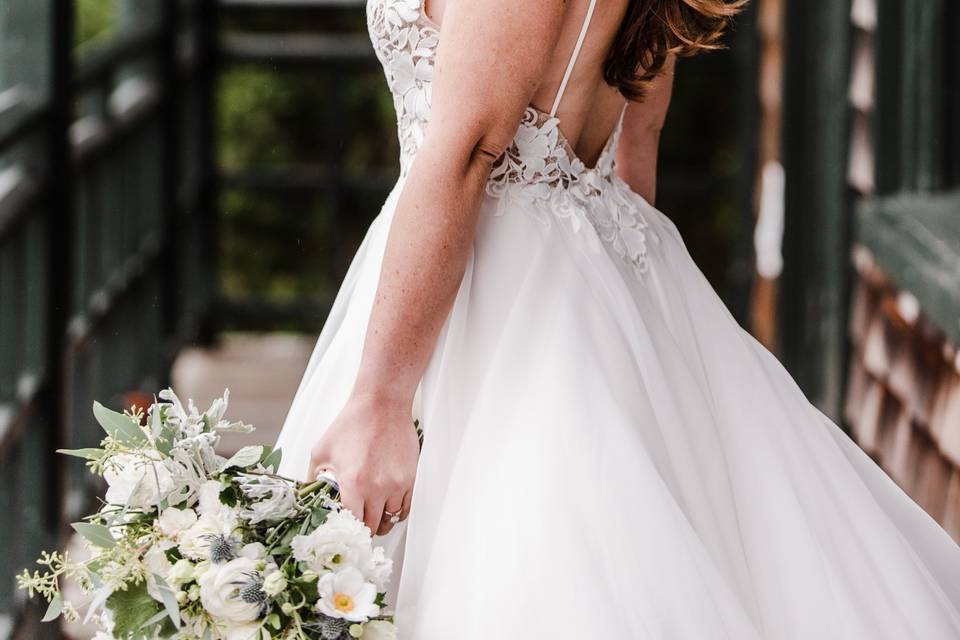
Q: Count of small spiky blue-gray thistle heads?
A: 3